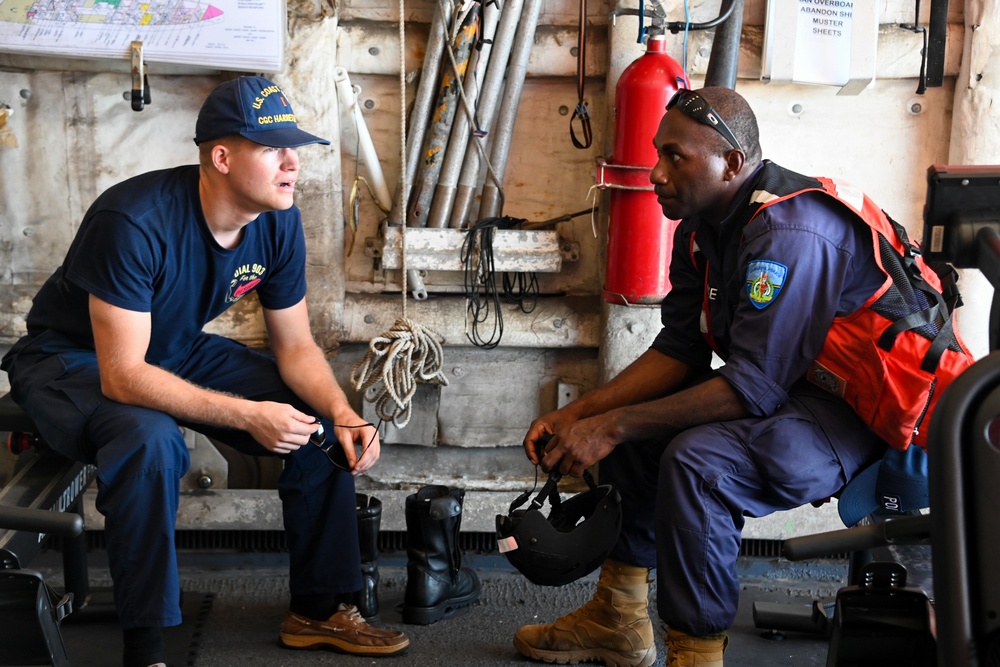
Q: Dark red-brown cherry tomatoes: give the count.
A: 0